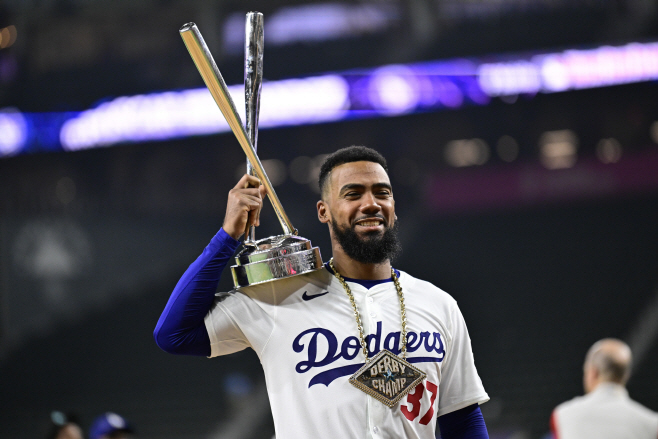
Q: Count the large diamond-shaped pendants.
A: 1